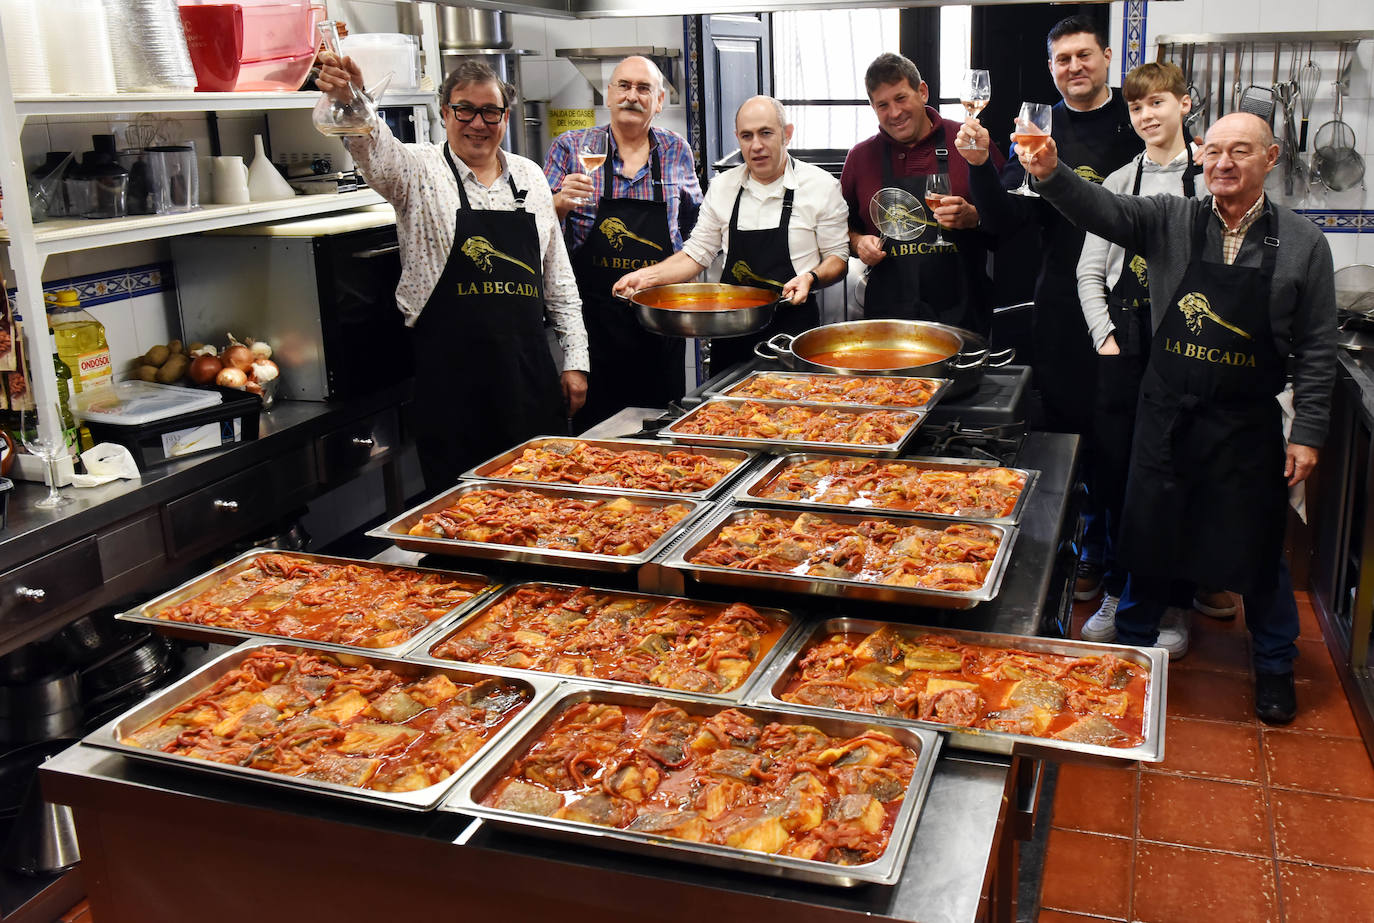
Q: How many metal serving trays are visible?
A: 11